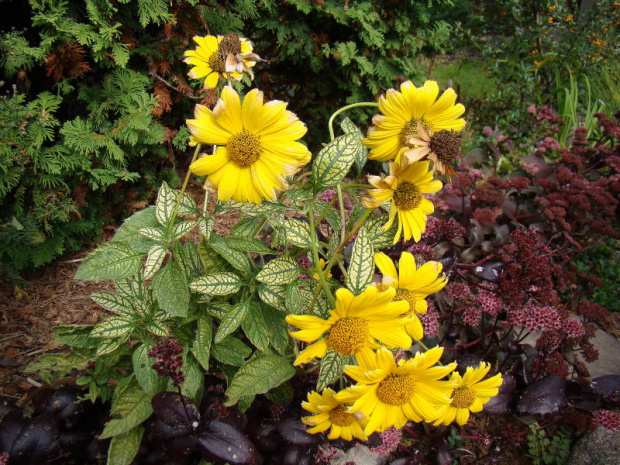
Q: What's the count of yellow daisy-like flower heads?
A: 9